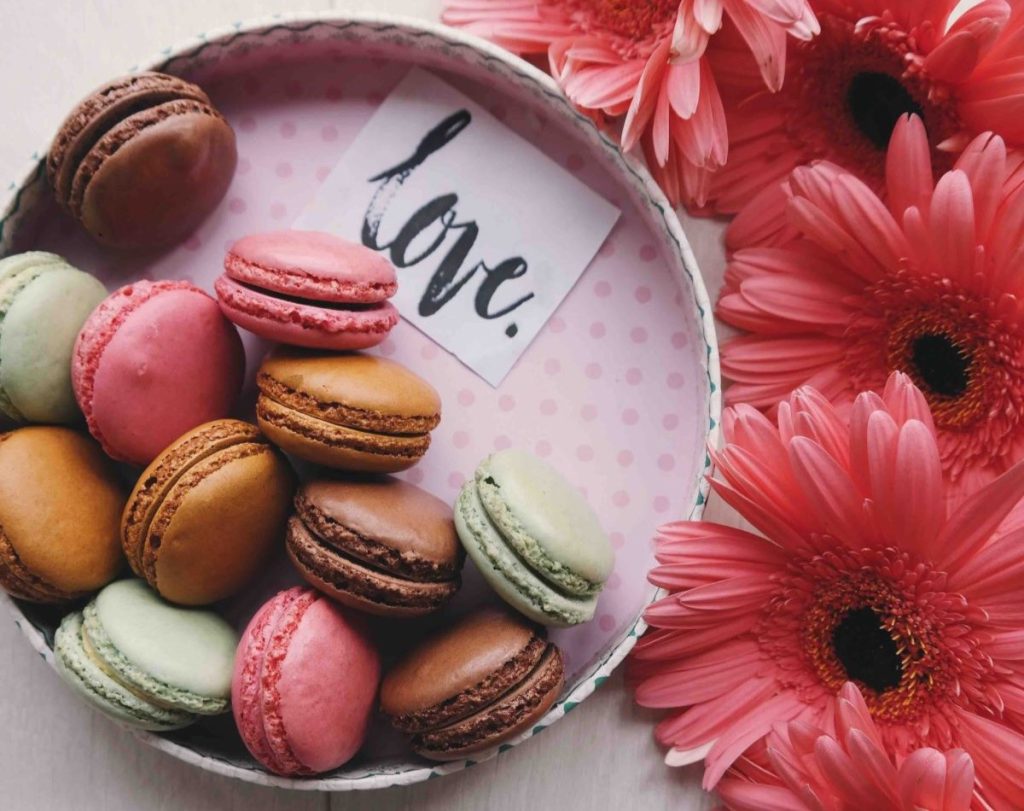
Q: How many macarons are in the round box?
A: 12